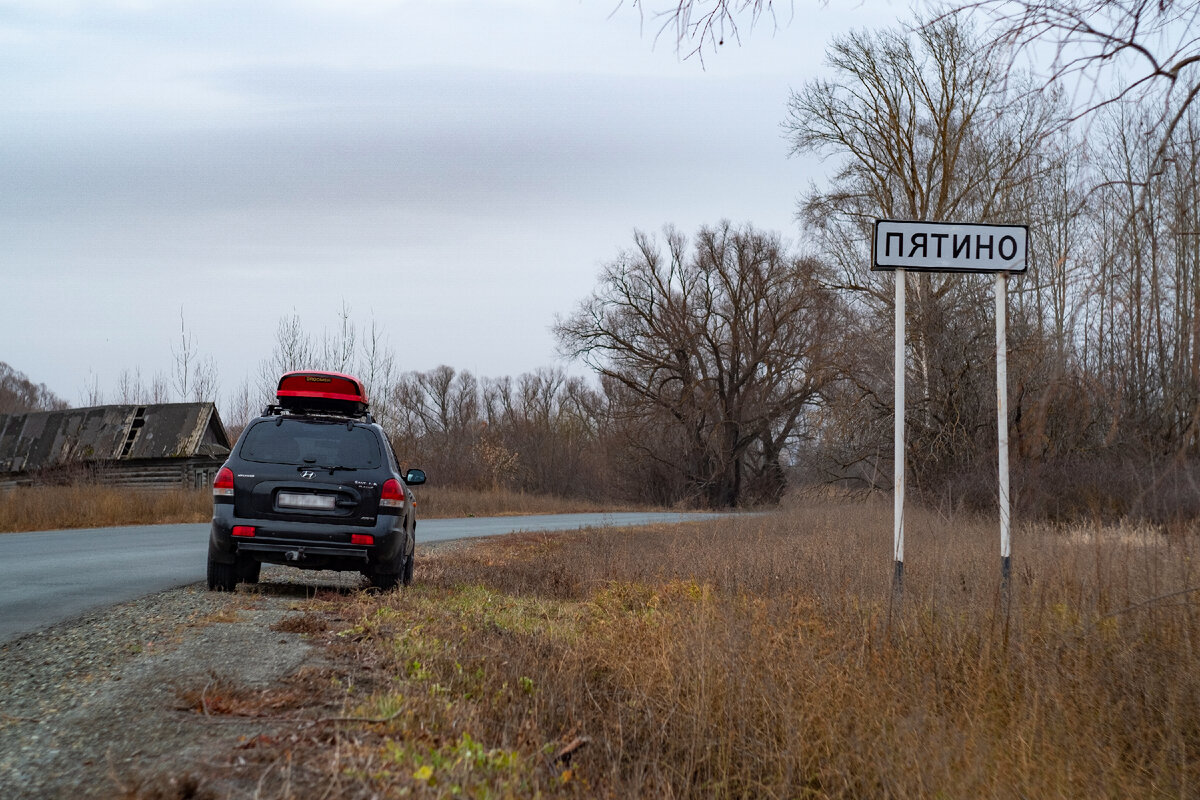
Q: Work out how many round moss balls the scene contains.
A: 0